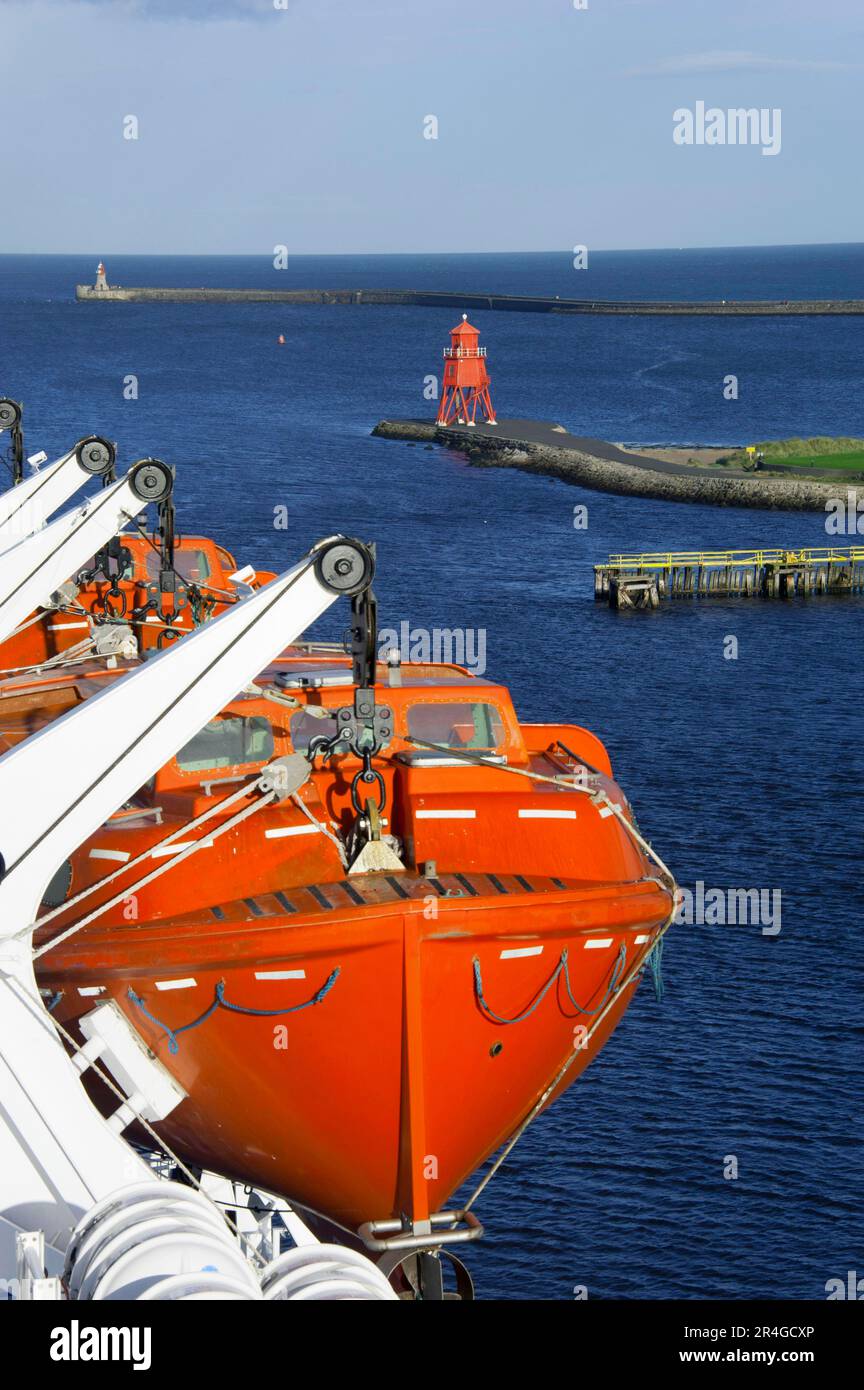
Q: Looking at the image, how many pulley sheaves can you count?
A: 4